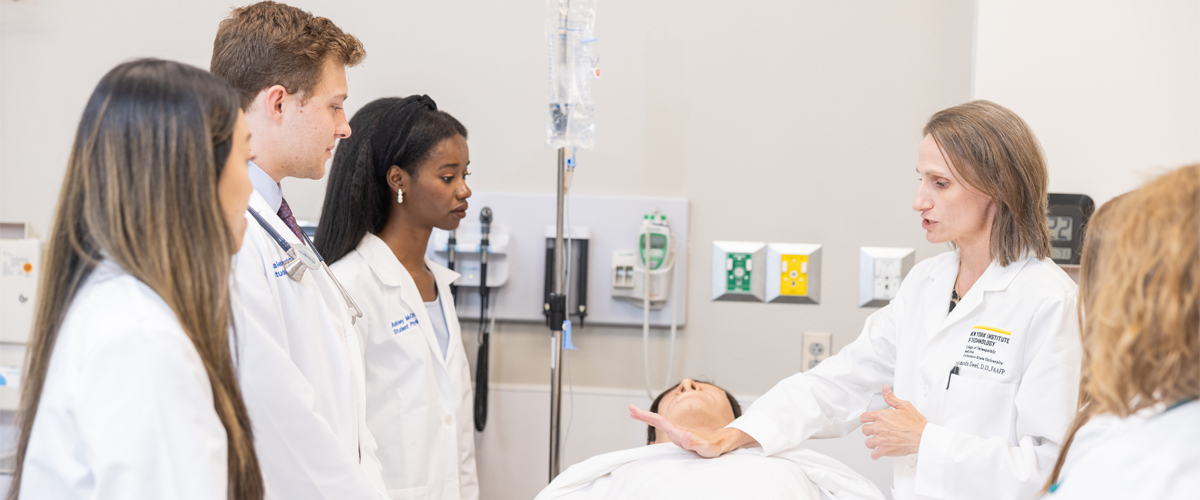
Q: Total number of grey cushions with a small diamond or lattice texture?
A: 0